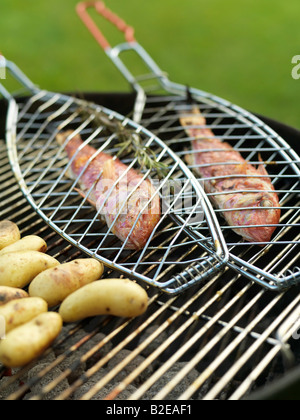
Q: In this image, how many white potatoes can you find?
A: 8